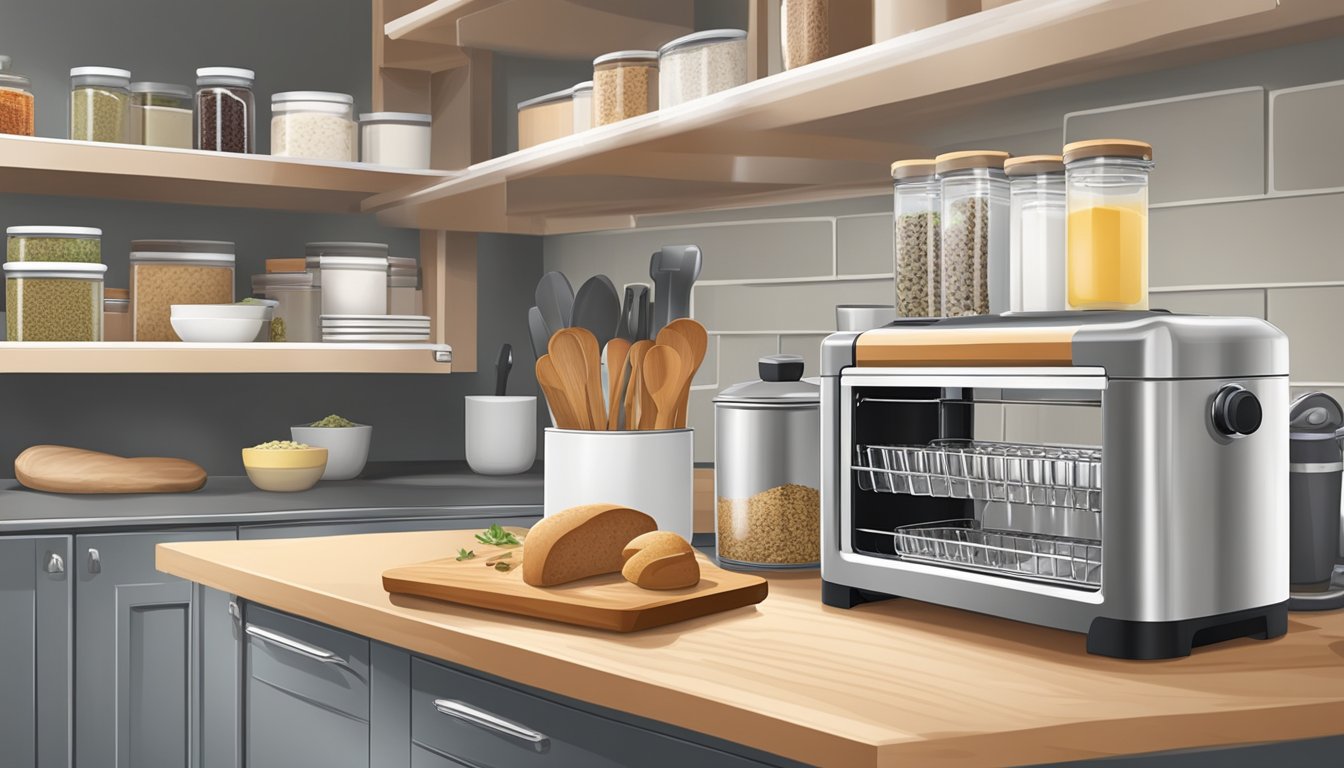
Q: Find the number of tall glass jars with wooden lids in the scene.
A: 4